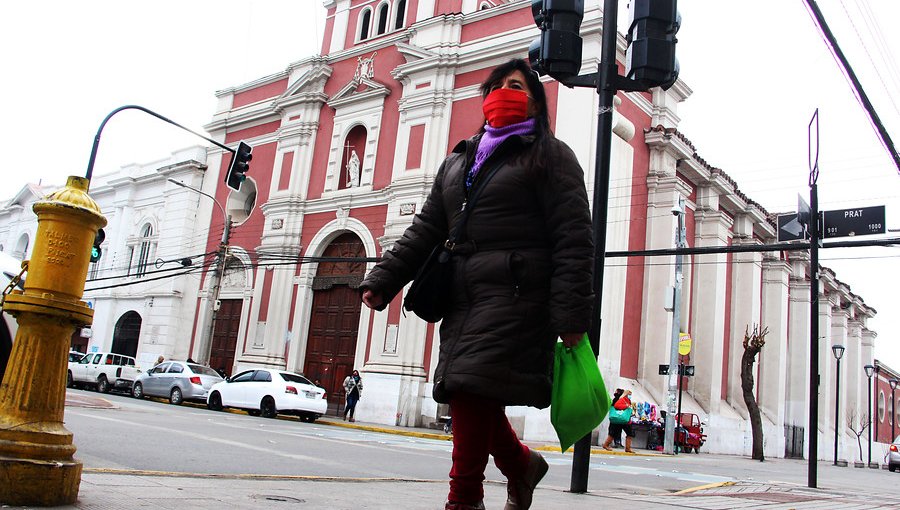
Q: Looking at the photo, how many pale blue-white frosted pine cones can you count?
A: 0